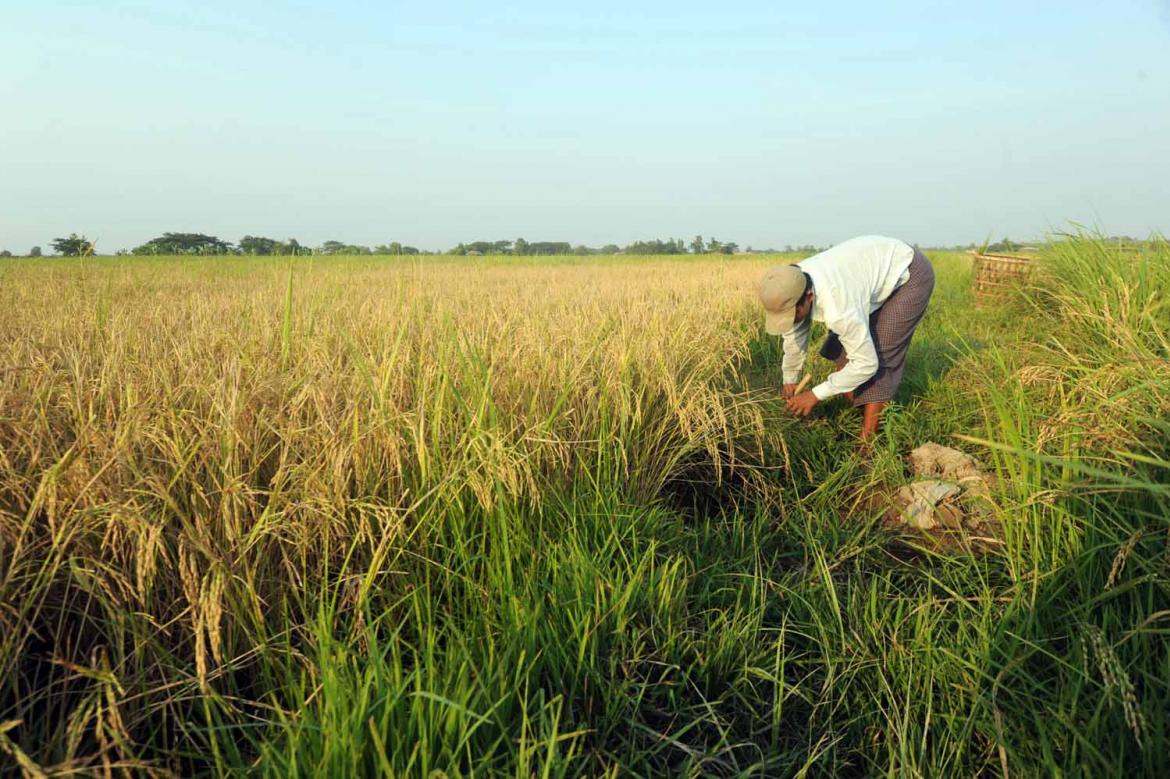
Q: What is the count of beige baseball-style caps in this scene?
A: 1